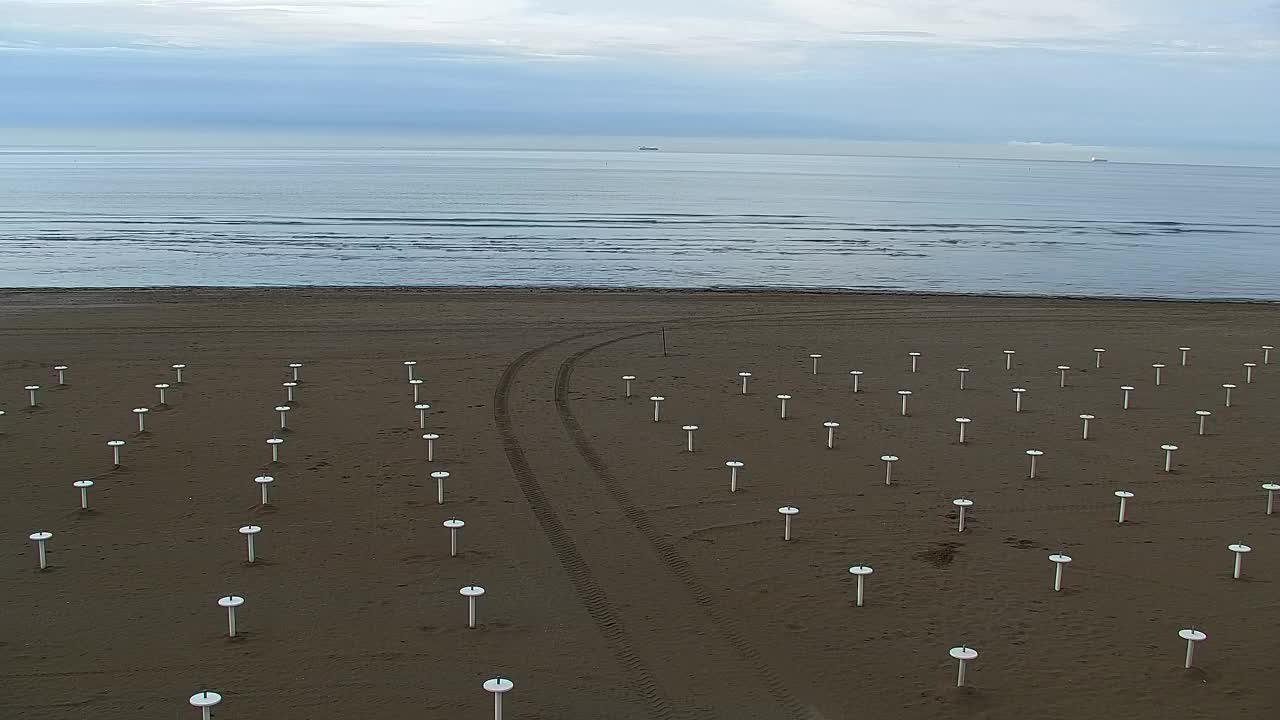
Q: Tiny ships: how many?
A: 2